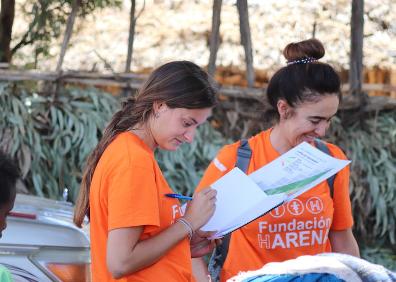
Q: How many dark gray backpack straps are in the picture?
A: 2